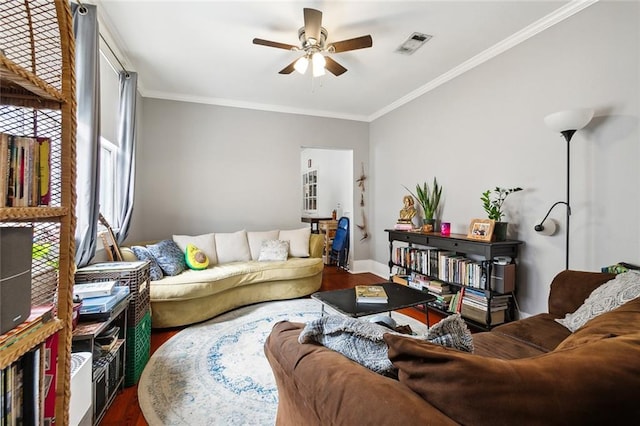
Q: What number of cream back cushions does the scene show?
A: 4